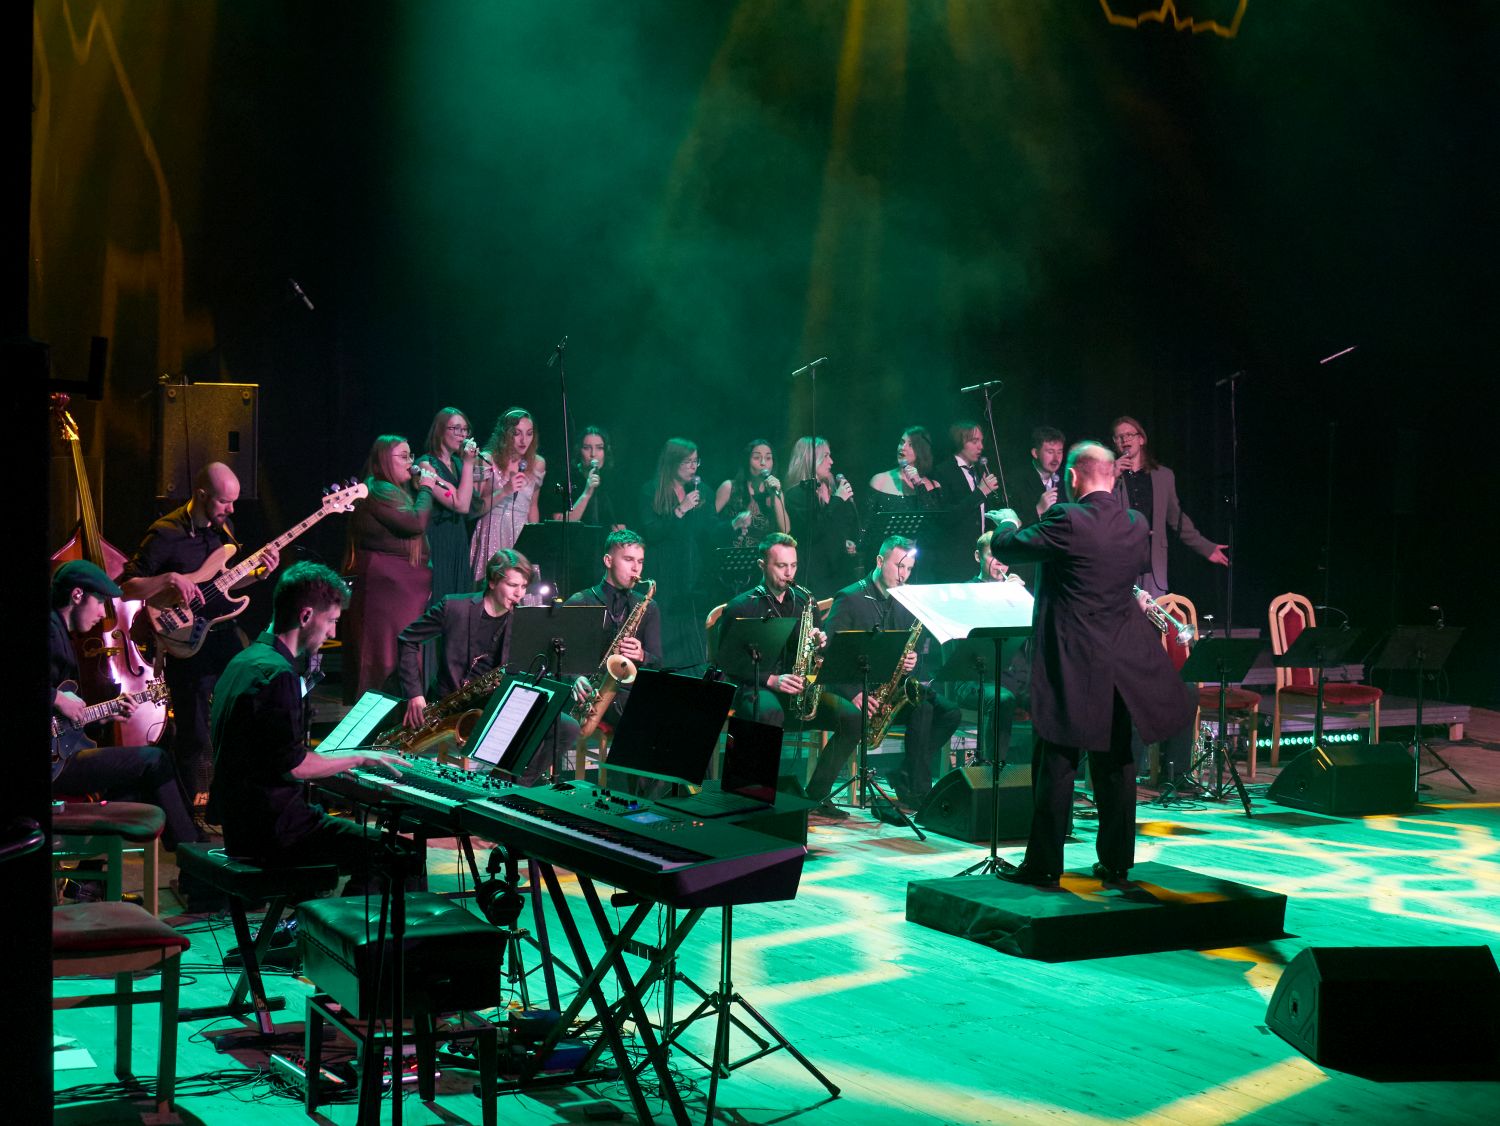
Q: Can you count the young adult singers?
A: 11